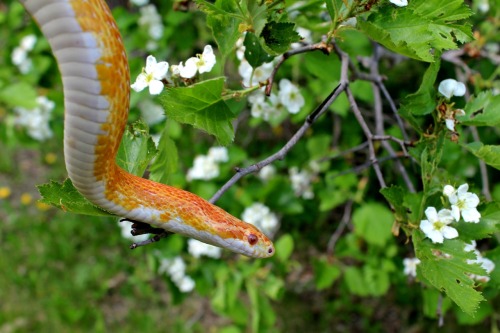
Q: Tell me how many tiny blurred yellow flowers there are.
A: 4